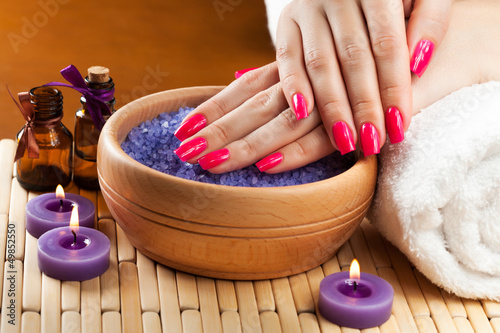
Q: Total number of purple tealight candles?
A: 3